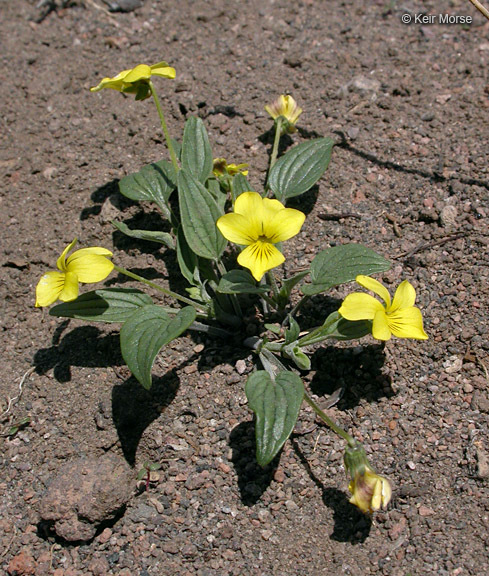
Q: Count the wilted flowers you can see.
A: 2